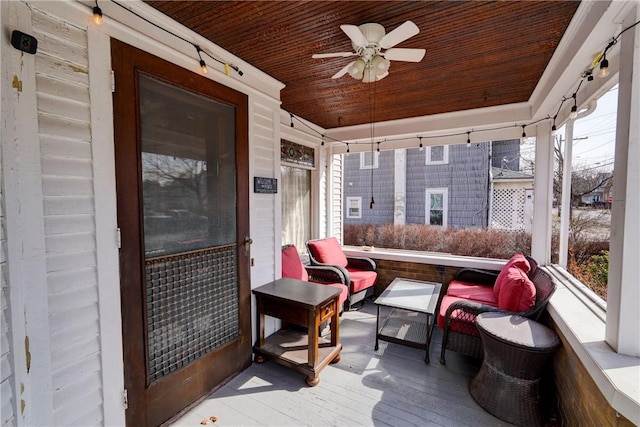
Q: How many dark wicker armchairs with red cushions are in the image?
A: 2